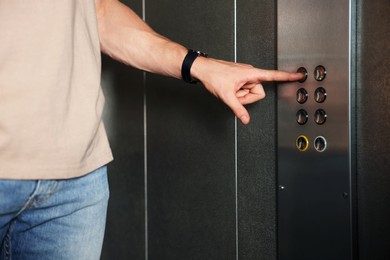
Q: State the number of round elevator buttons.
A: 8